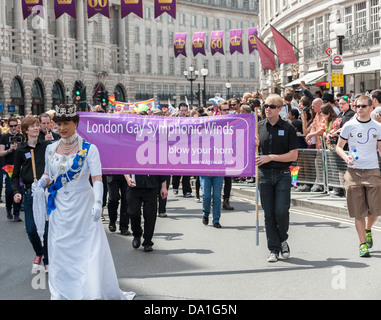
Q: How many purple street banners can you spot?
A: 10